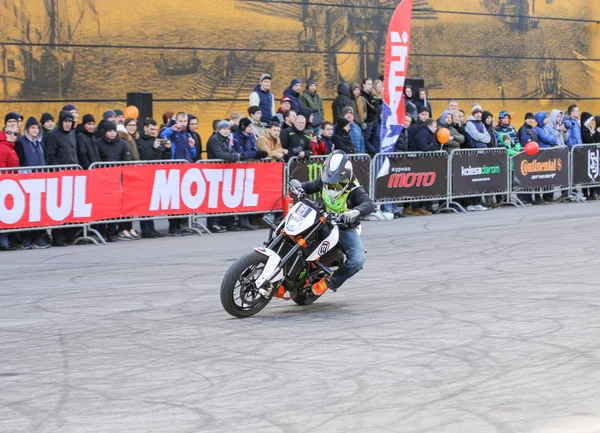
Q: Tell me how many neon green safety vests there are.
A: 1